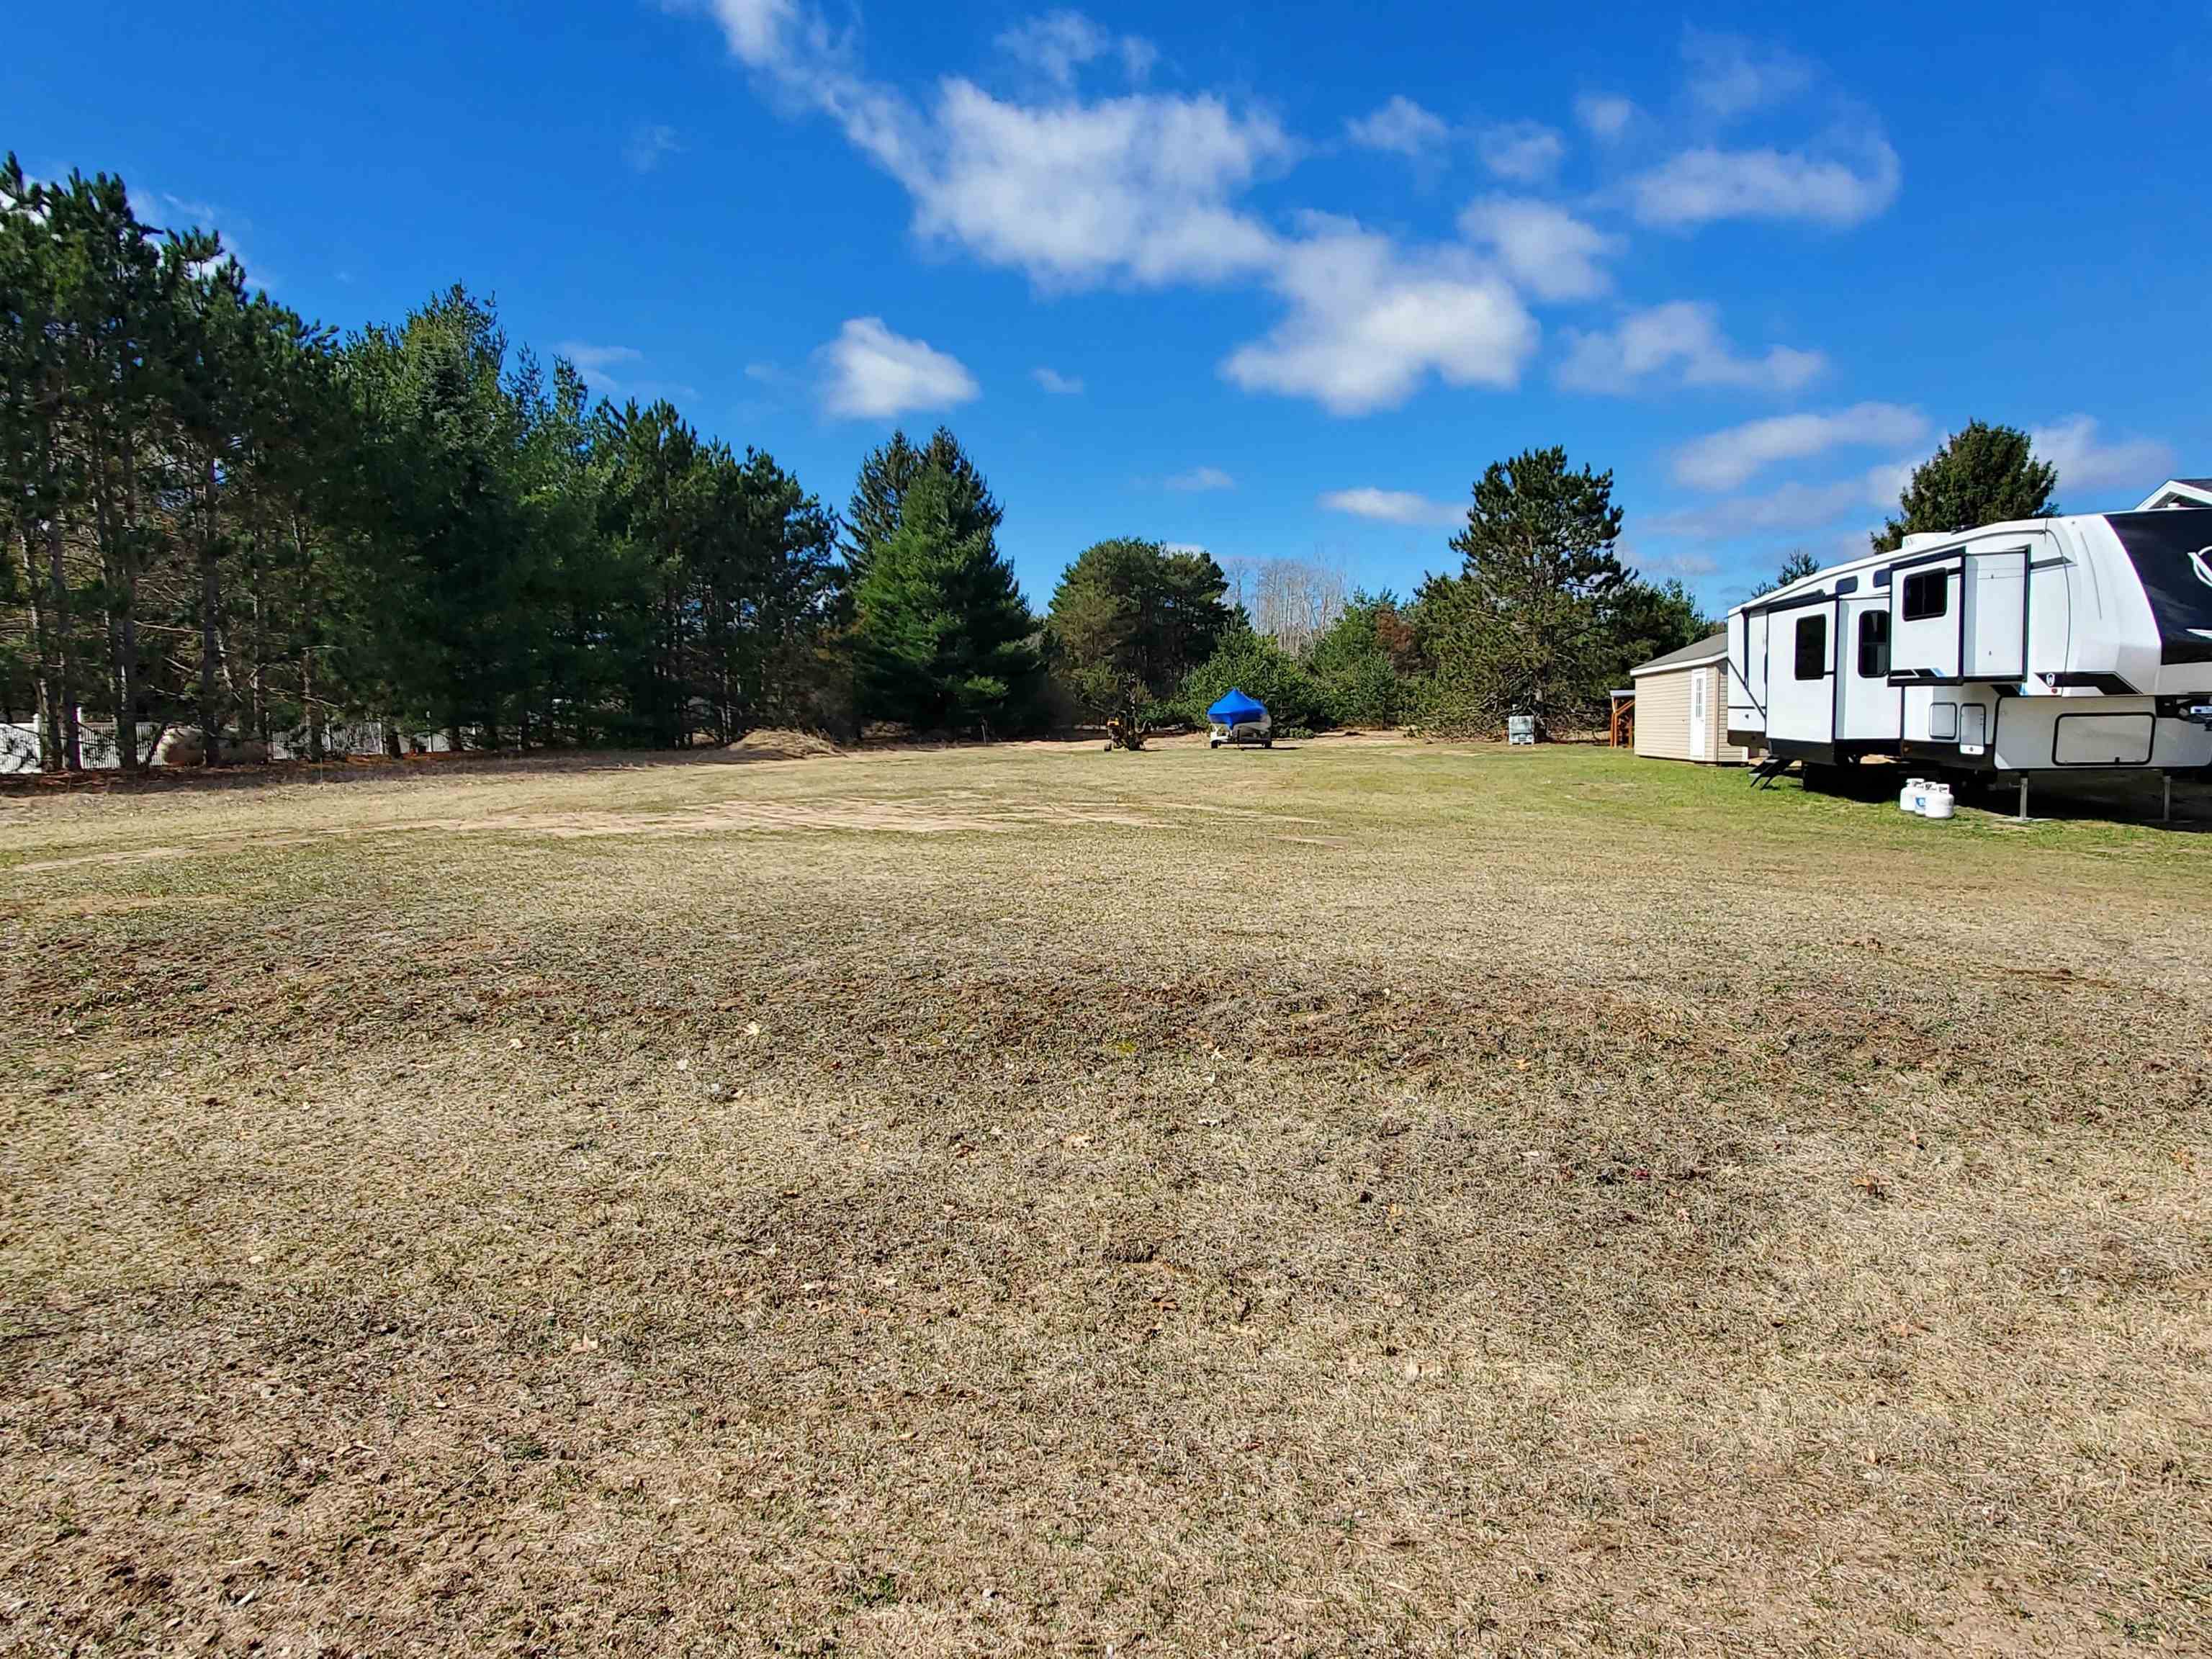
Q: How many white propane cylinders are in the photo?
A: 3